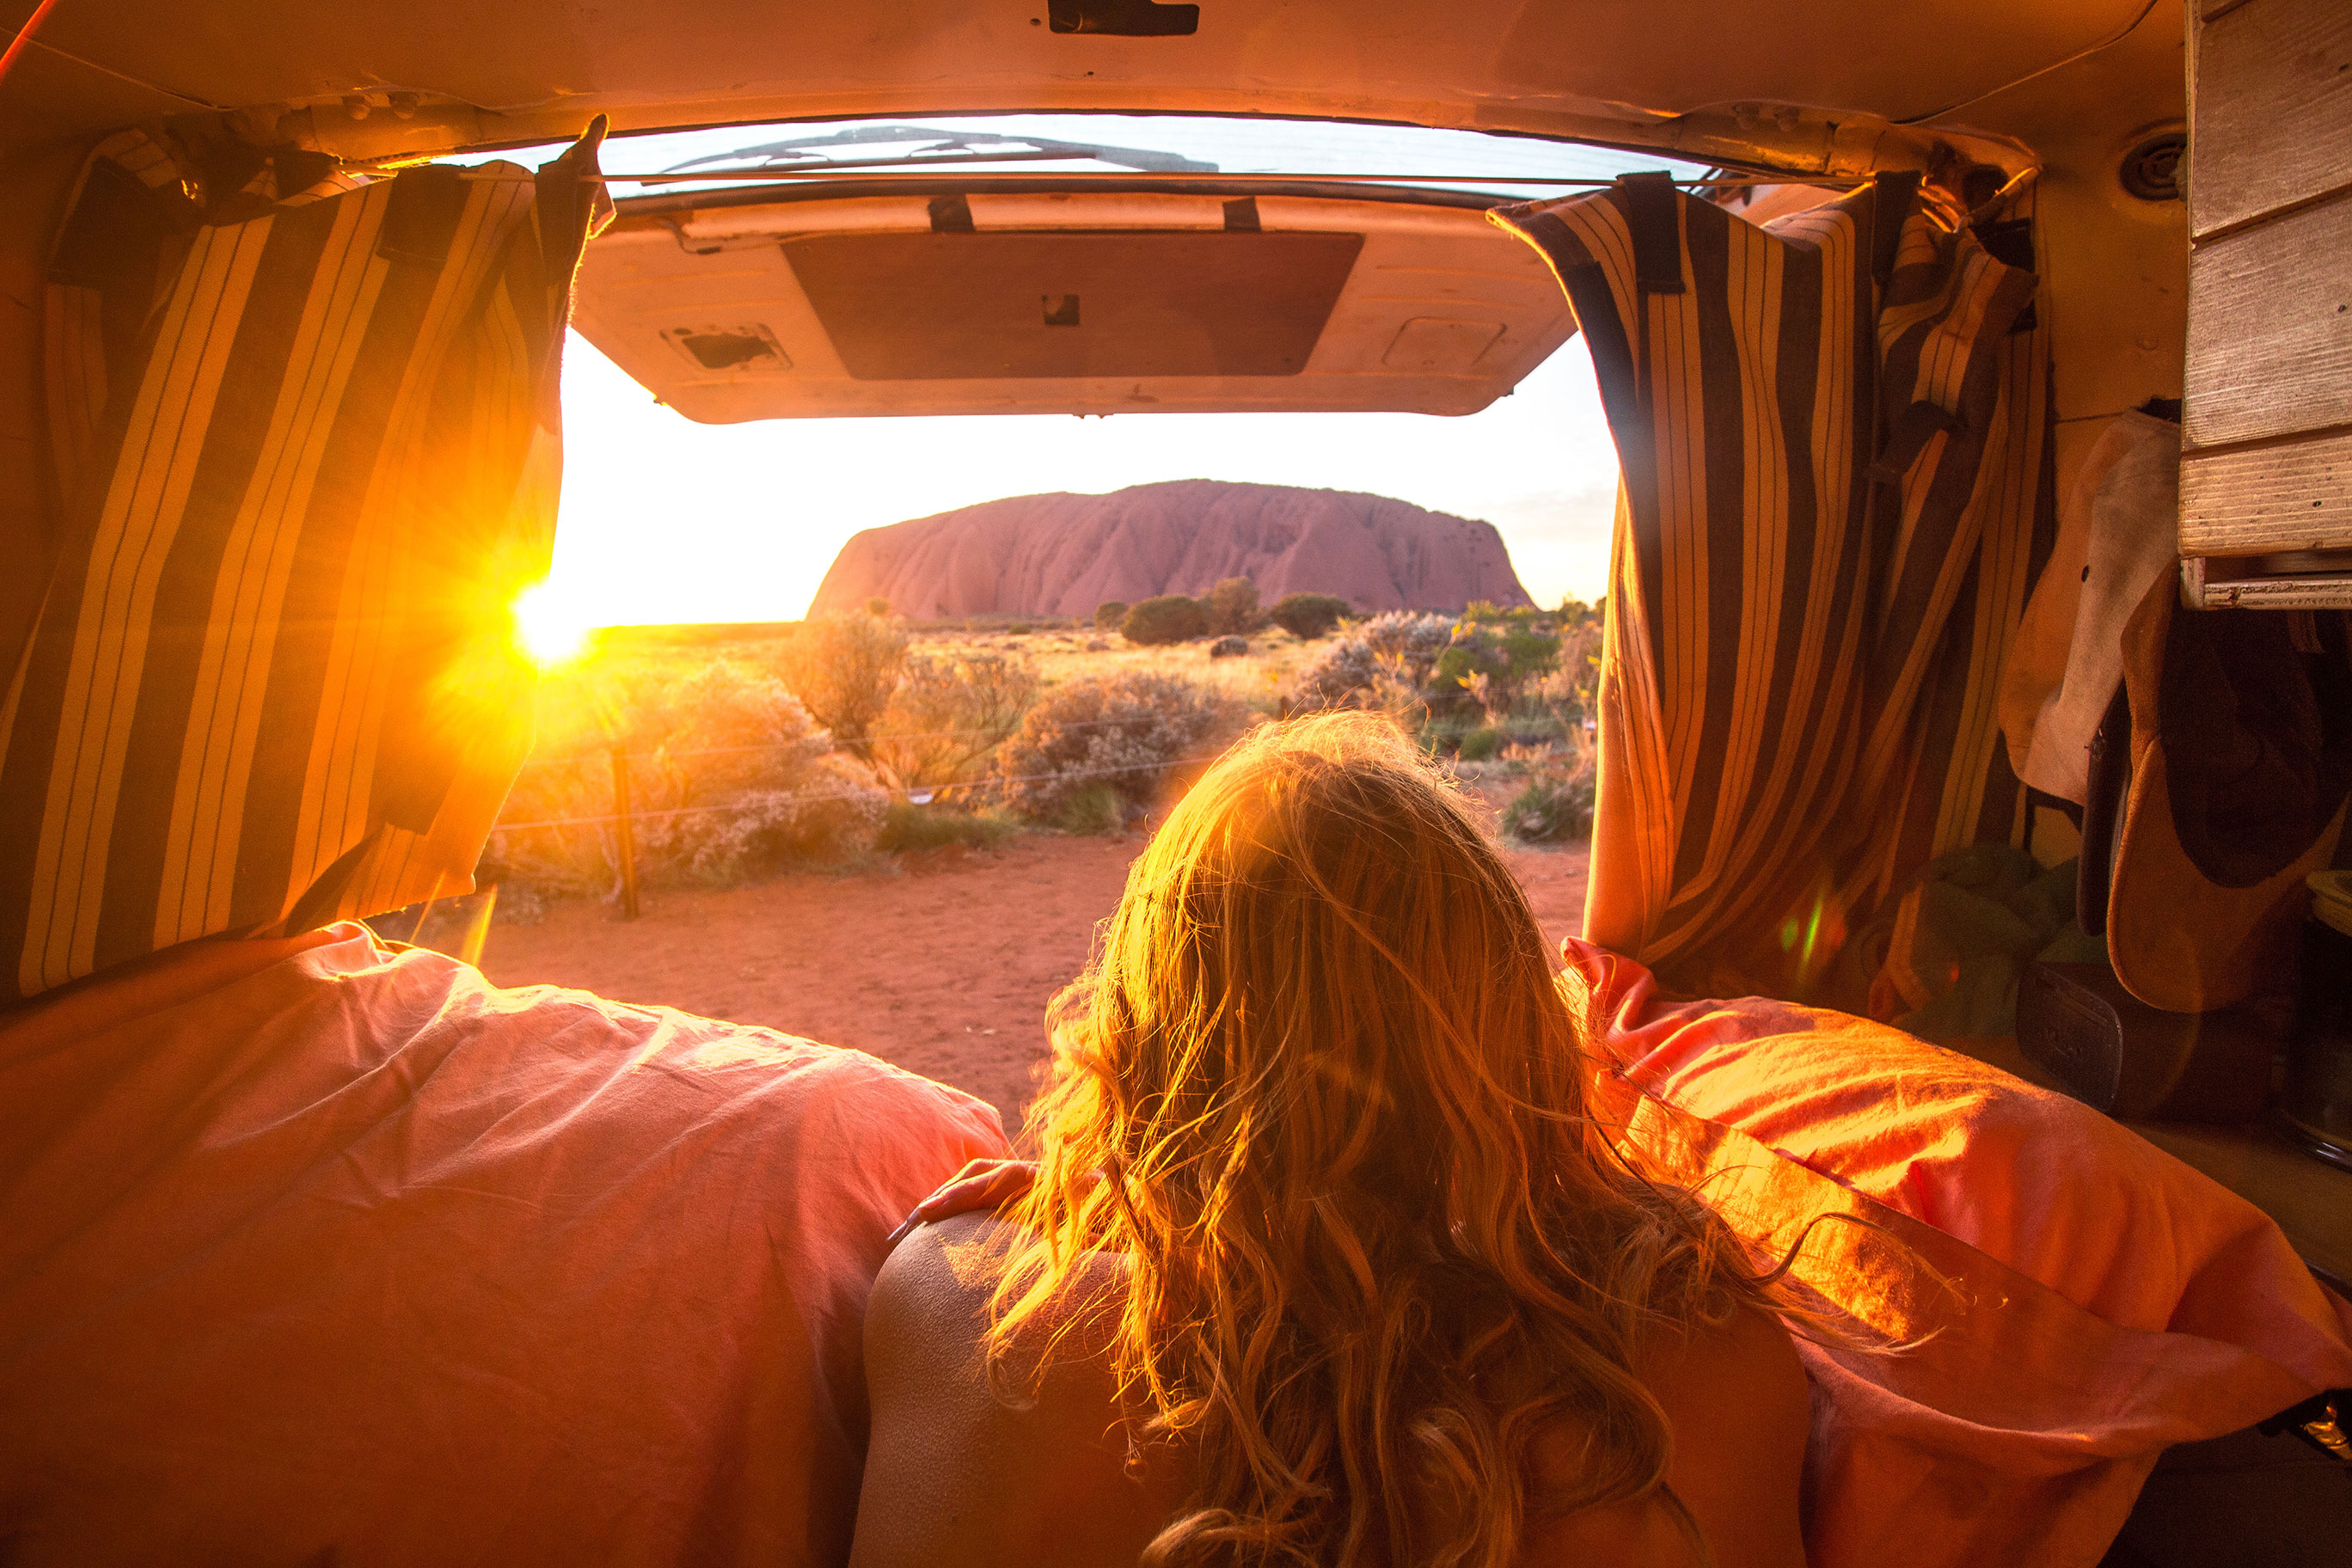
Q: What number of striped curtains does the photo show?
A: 2